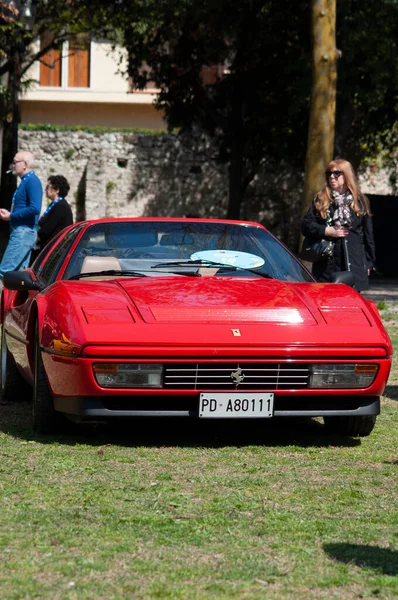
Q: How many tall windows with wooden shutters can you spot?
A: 2